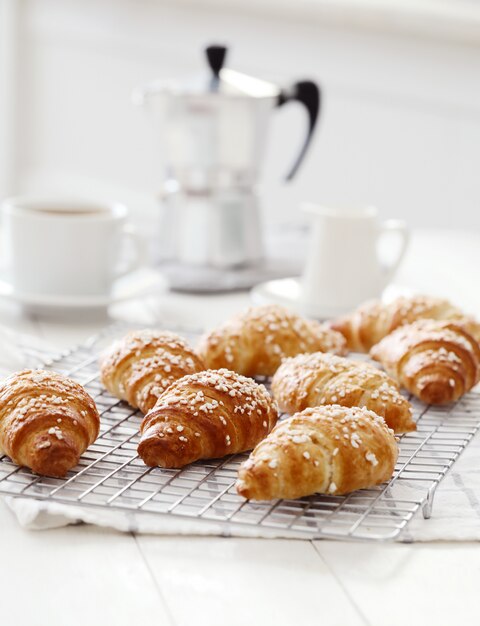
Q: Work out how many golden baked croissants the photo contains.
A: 8